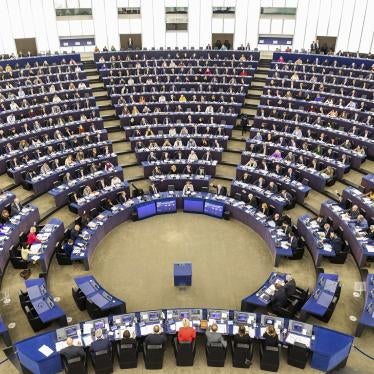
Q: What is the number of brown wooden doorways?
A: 4